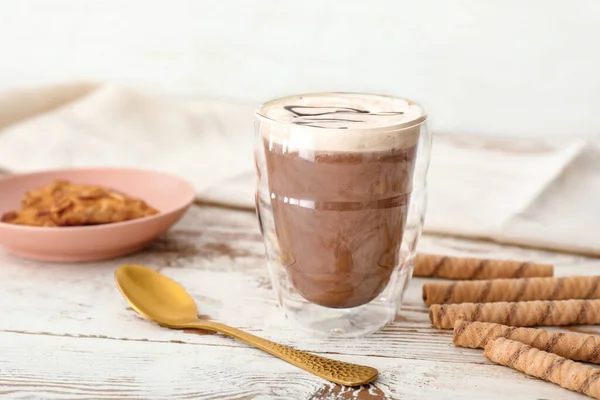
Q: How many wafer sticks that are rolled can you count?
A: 5